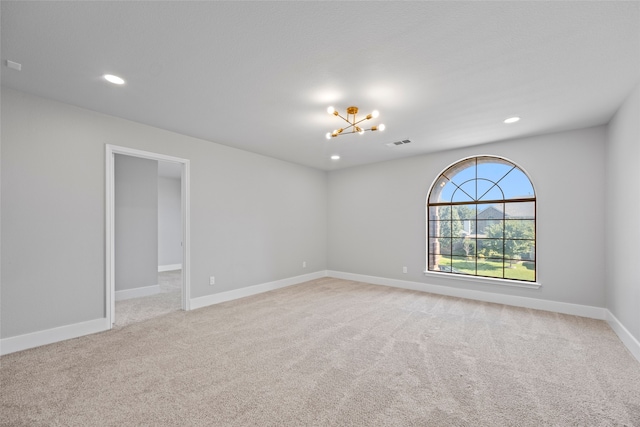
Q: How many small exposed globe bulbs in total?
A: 6